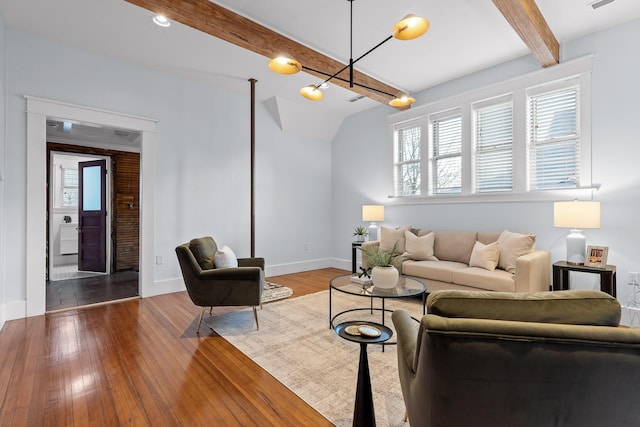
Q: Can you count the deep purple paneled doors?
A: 1